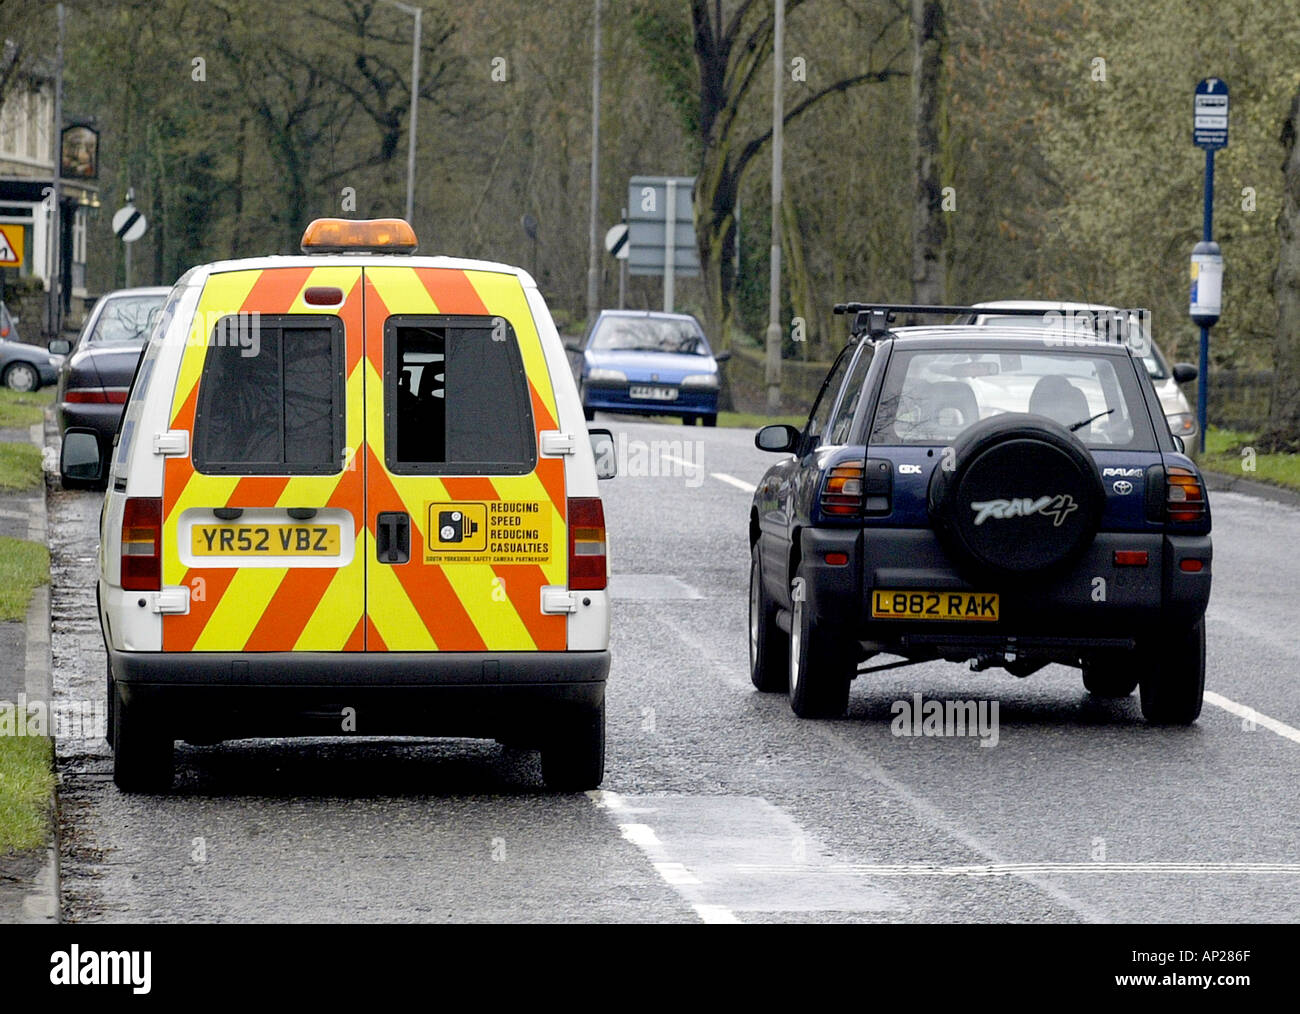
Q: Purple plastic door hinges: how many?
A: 0